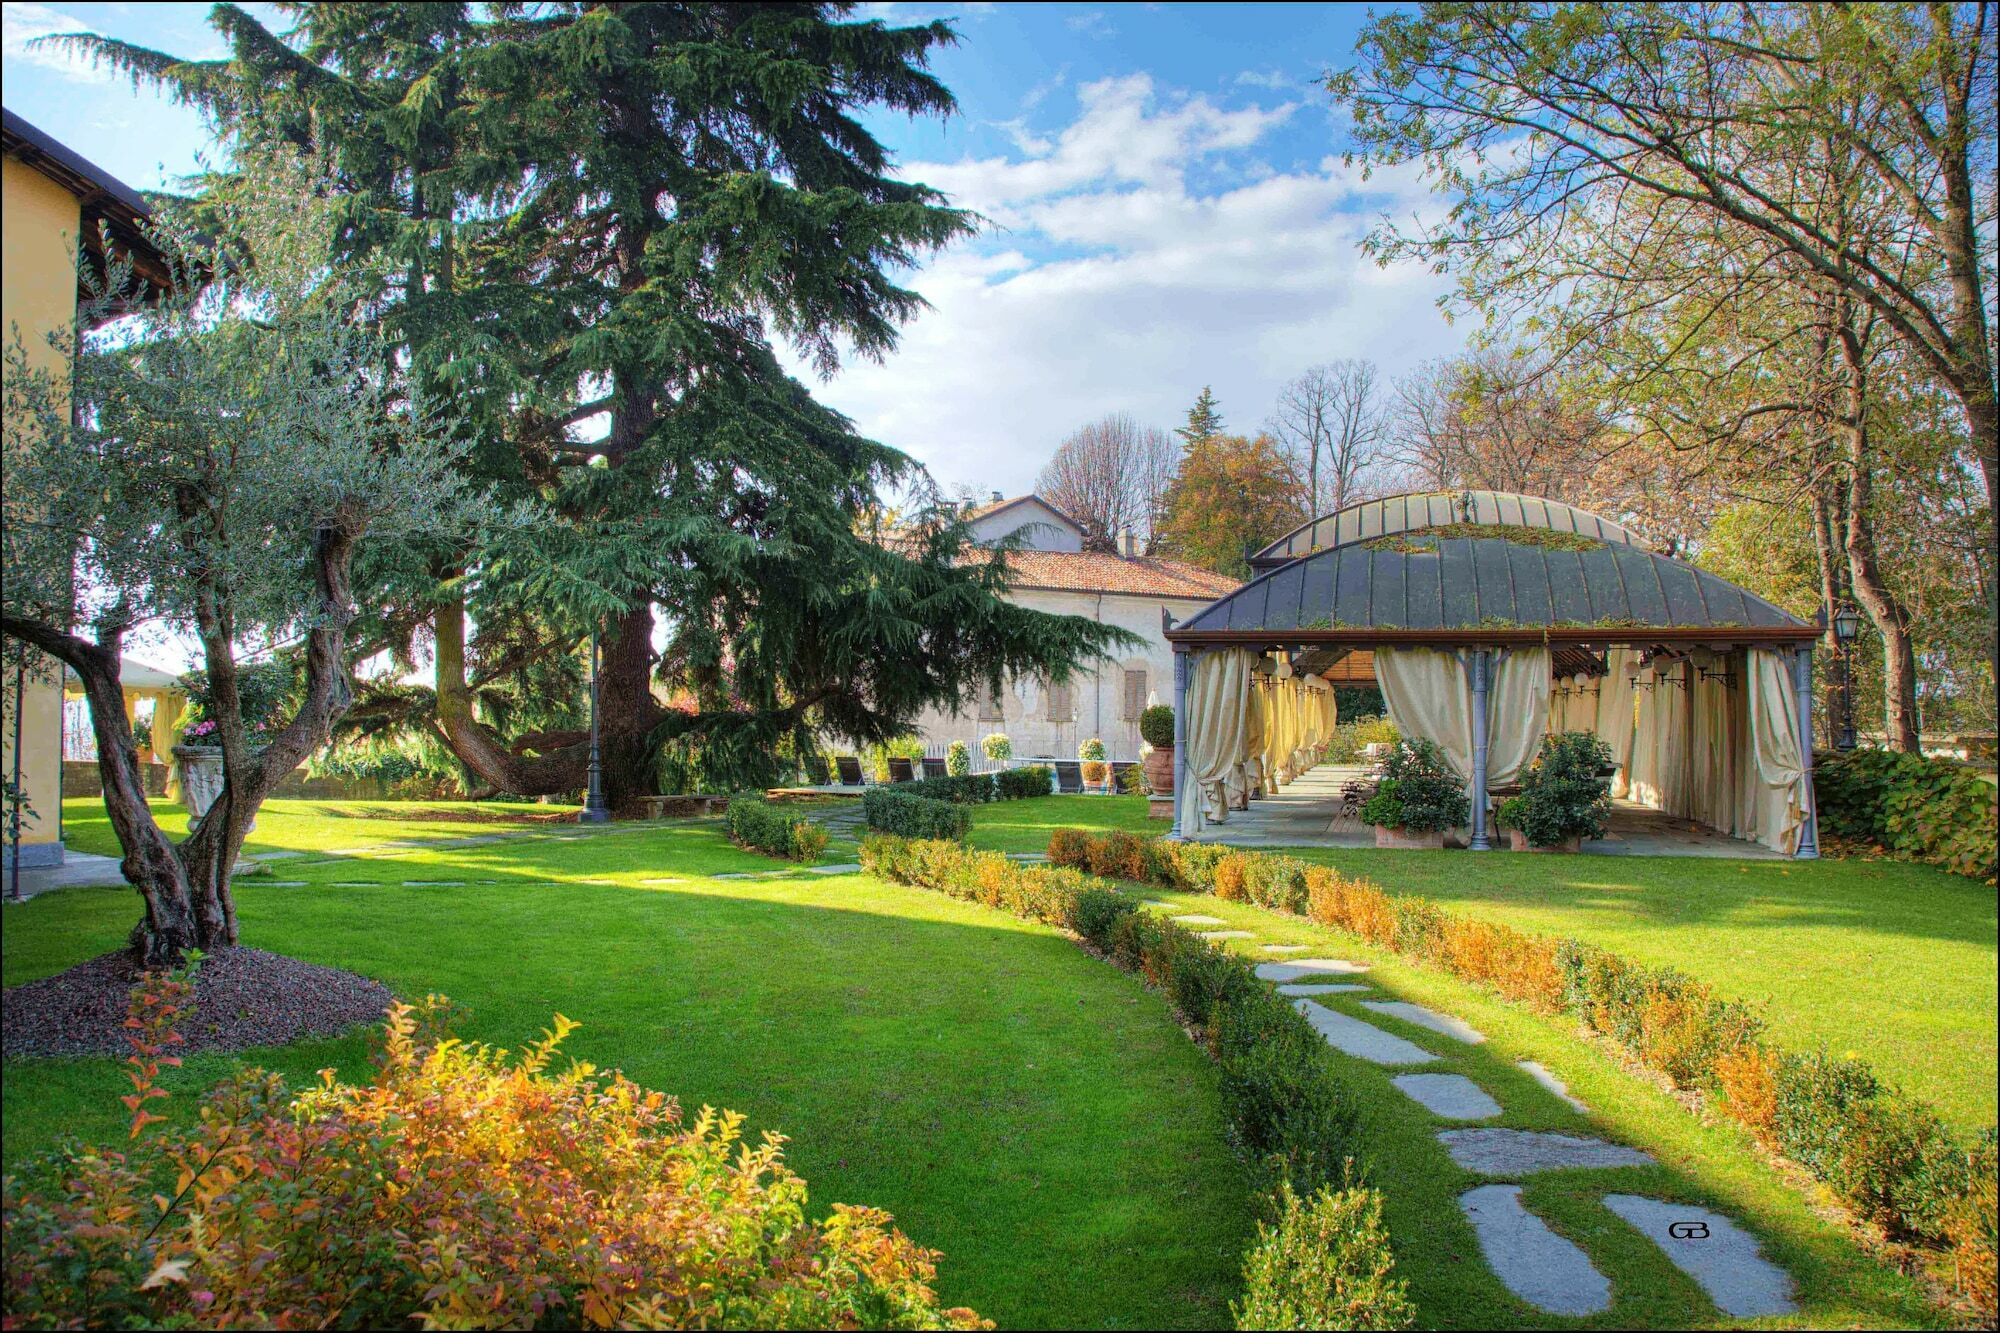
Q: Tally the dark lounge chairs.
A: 6